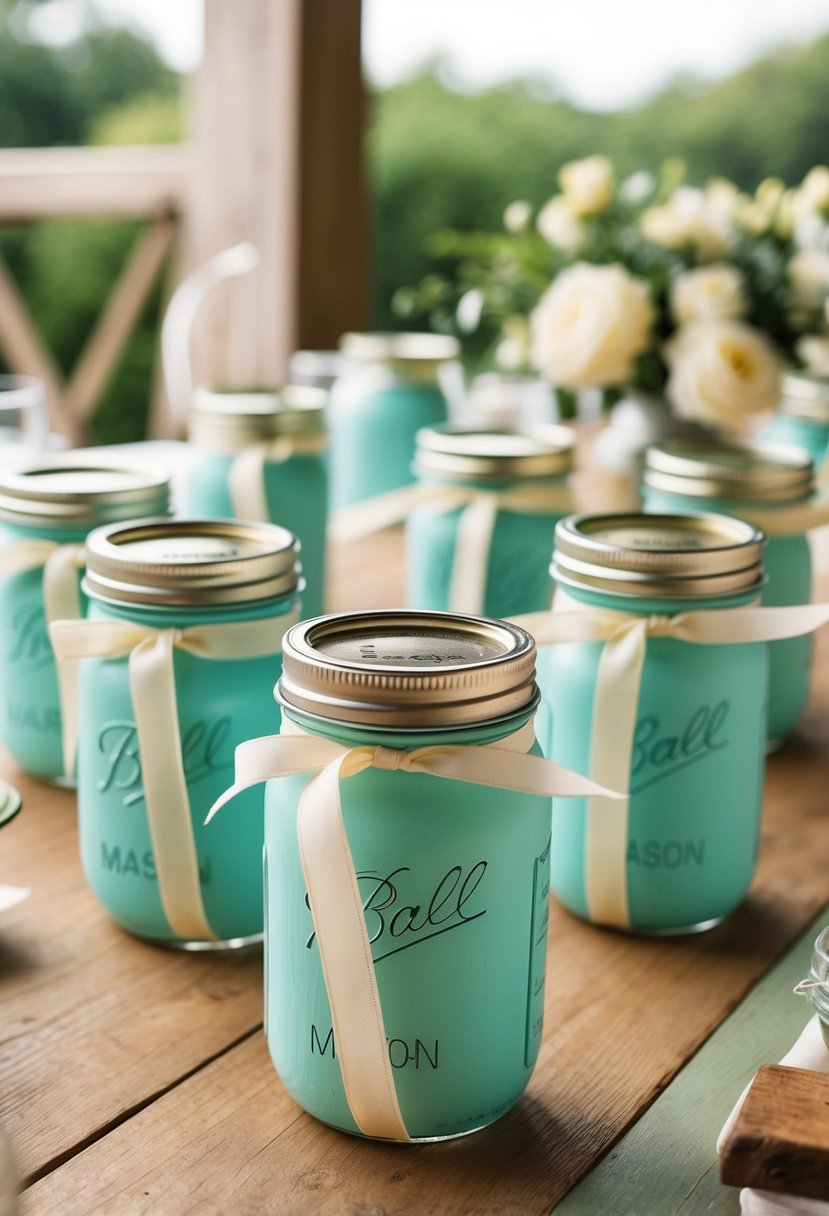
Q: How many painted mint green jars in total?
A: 9